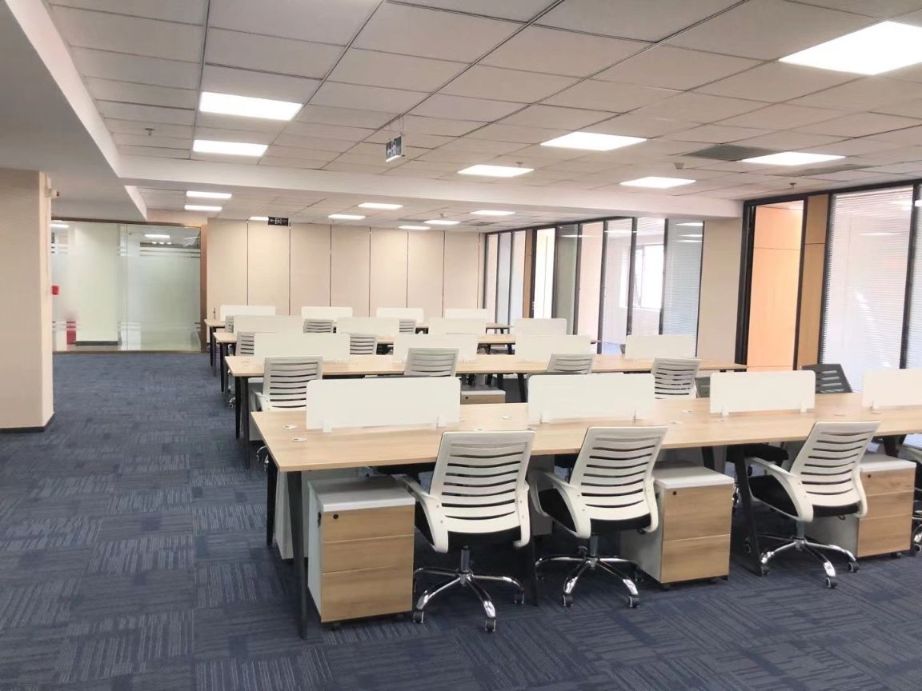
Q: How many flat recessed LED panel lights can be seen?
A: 15